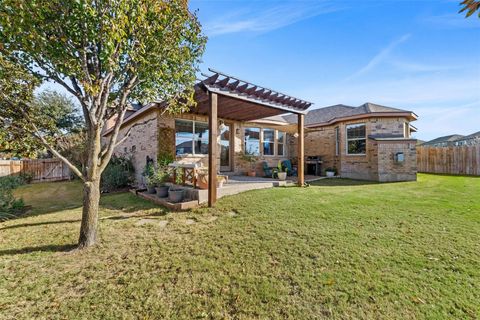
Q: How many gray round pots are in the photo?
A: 3